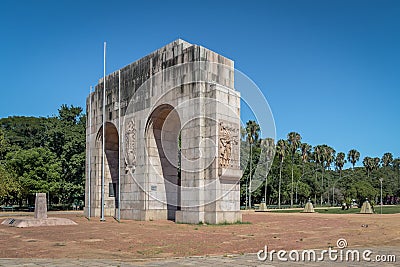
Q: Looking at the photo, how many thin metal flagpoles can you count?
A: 3